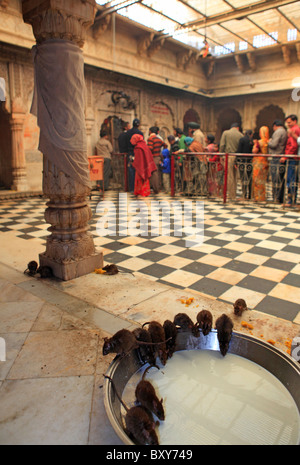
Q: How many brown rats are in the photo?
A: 13